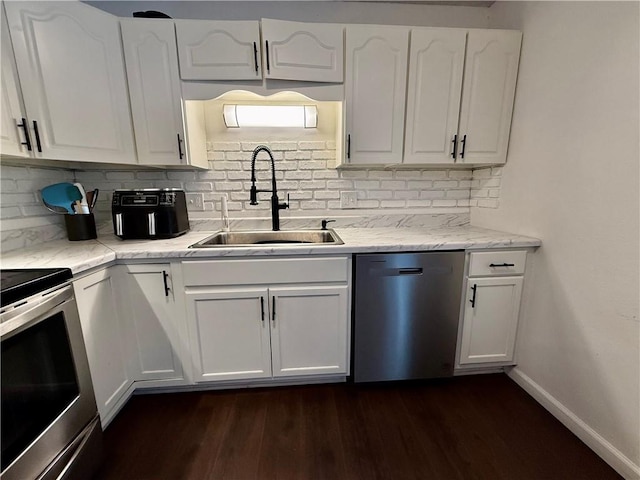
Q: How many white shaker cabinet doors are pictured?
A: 5